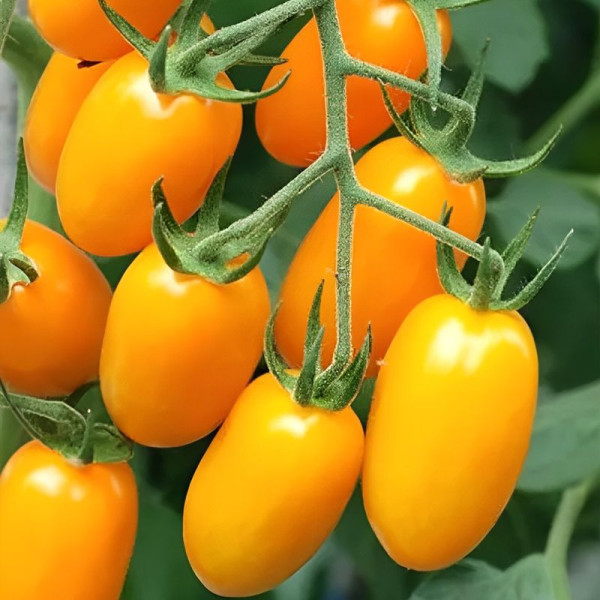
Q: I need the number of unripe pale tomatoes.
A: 0